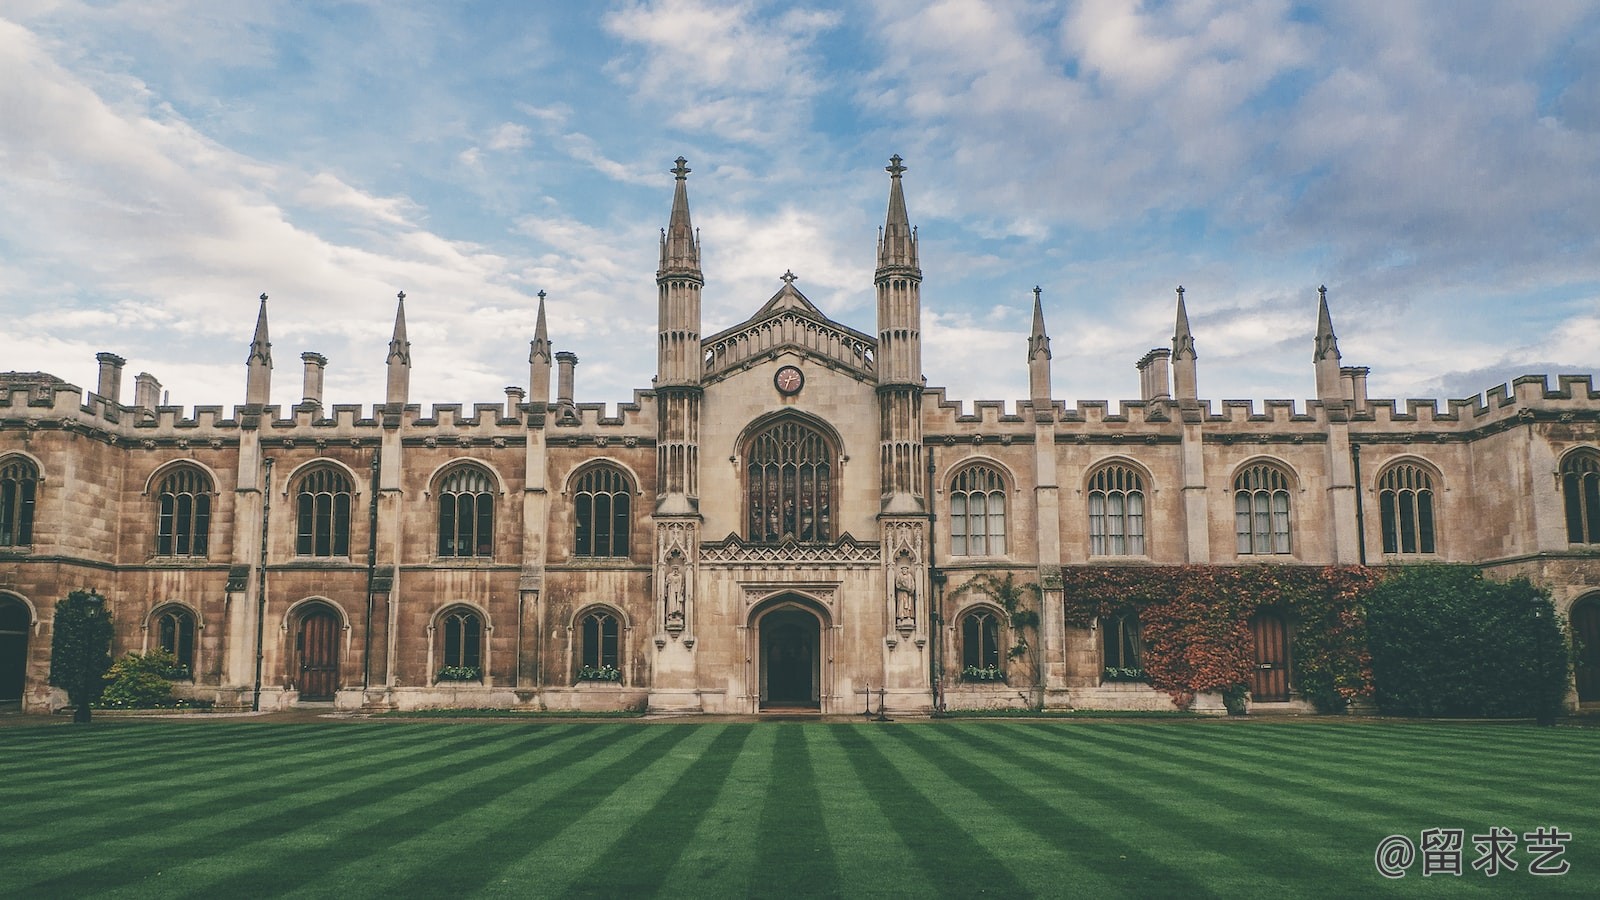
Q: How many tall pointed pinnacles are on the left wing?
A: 3